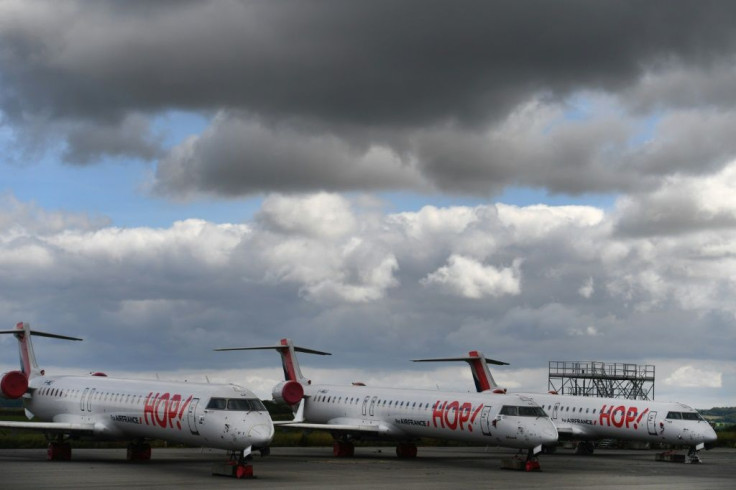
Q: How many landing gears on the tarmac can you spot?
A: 9